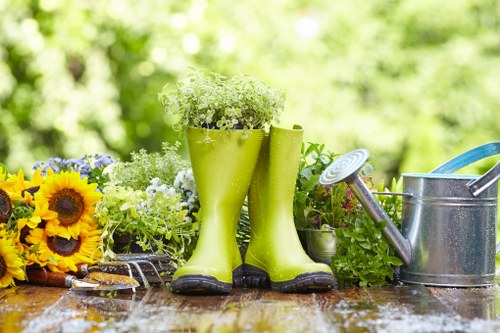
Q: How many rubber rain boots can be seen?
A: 2